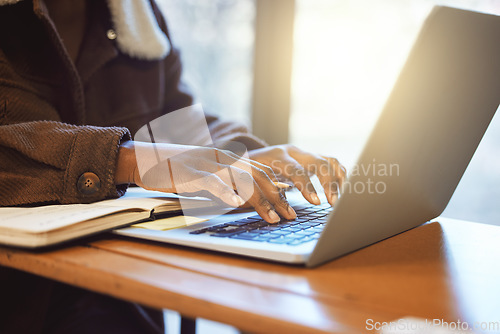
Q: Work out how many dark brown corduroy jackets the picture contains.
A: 1